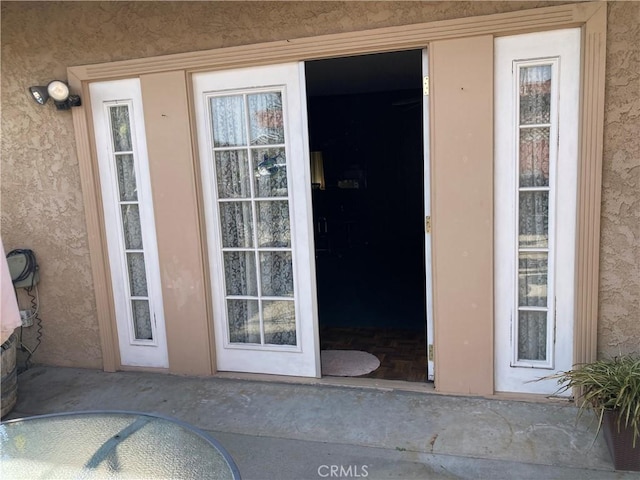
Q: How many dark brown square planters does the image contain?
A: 1